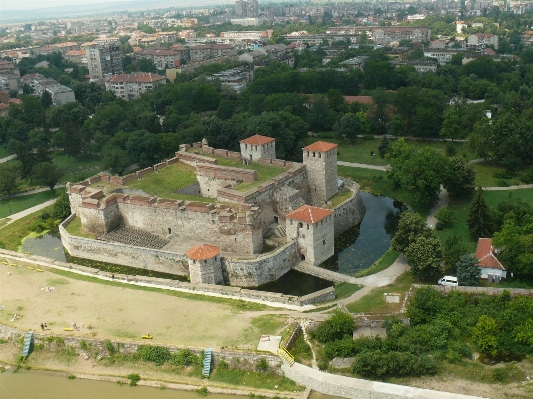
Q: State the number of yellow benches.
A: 6